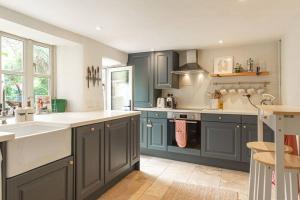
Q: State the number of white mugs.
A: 5